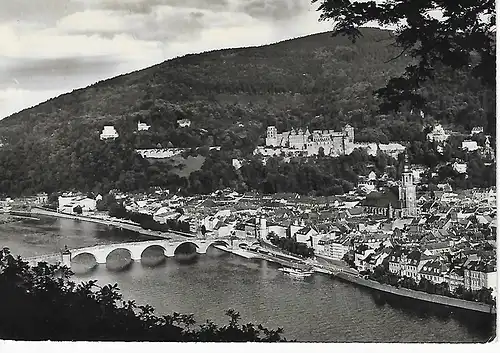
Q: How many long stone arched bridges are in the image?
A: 1